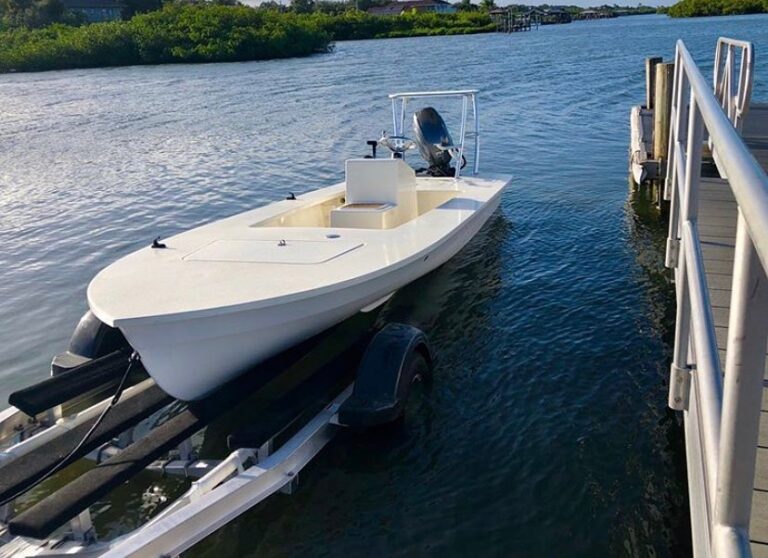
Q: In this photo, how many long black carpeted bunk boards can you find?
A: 4